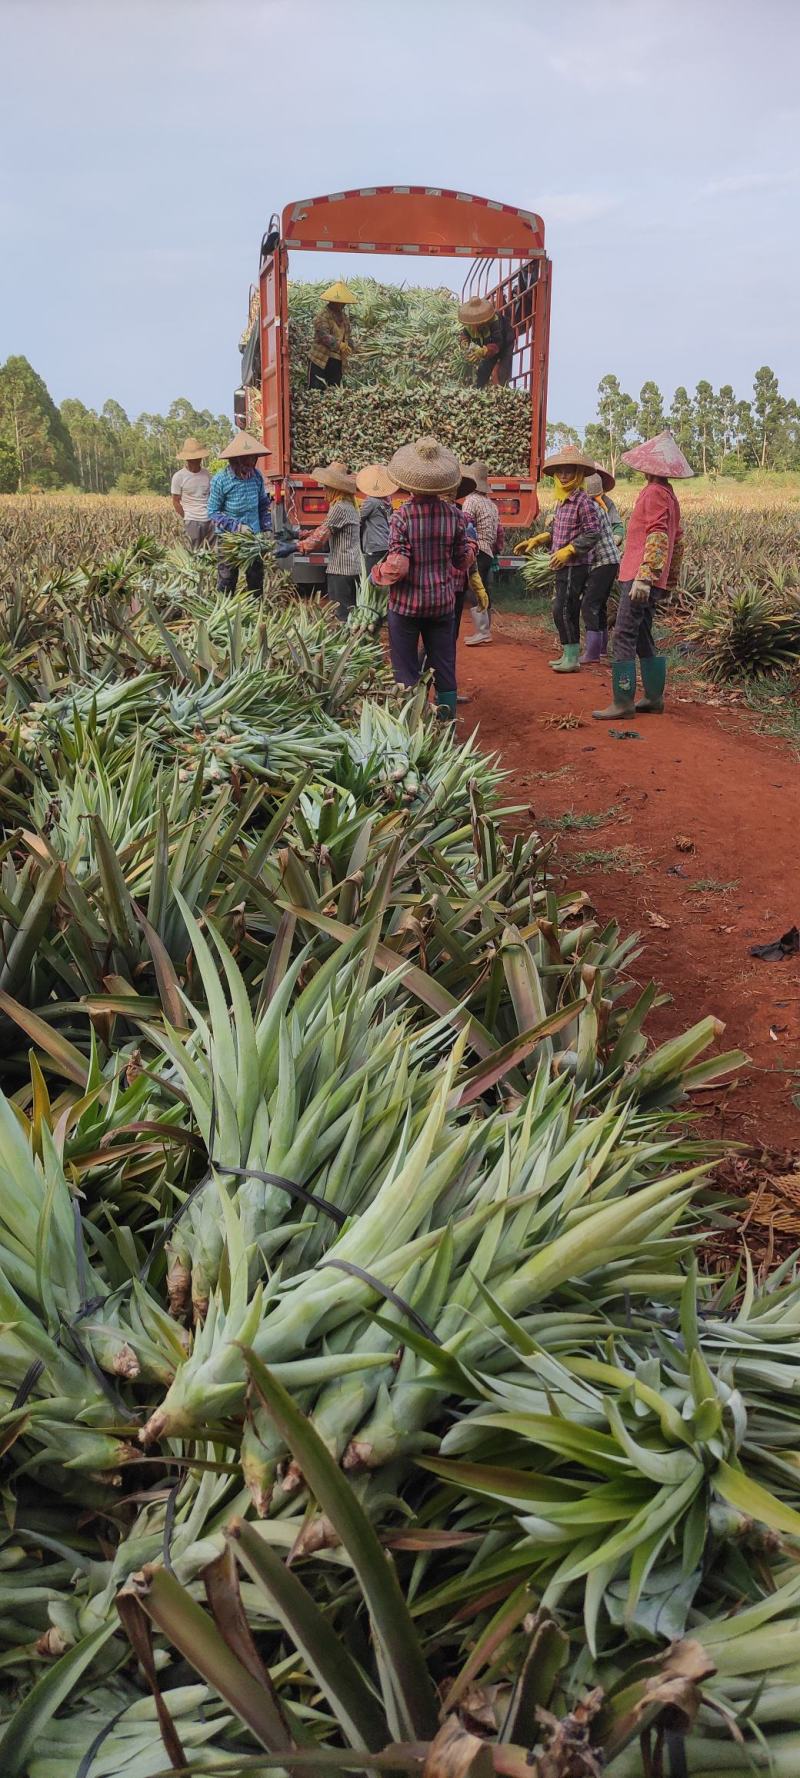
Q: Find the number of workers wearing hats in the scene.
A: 13